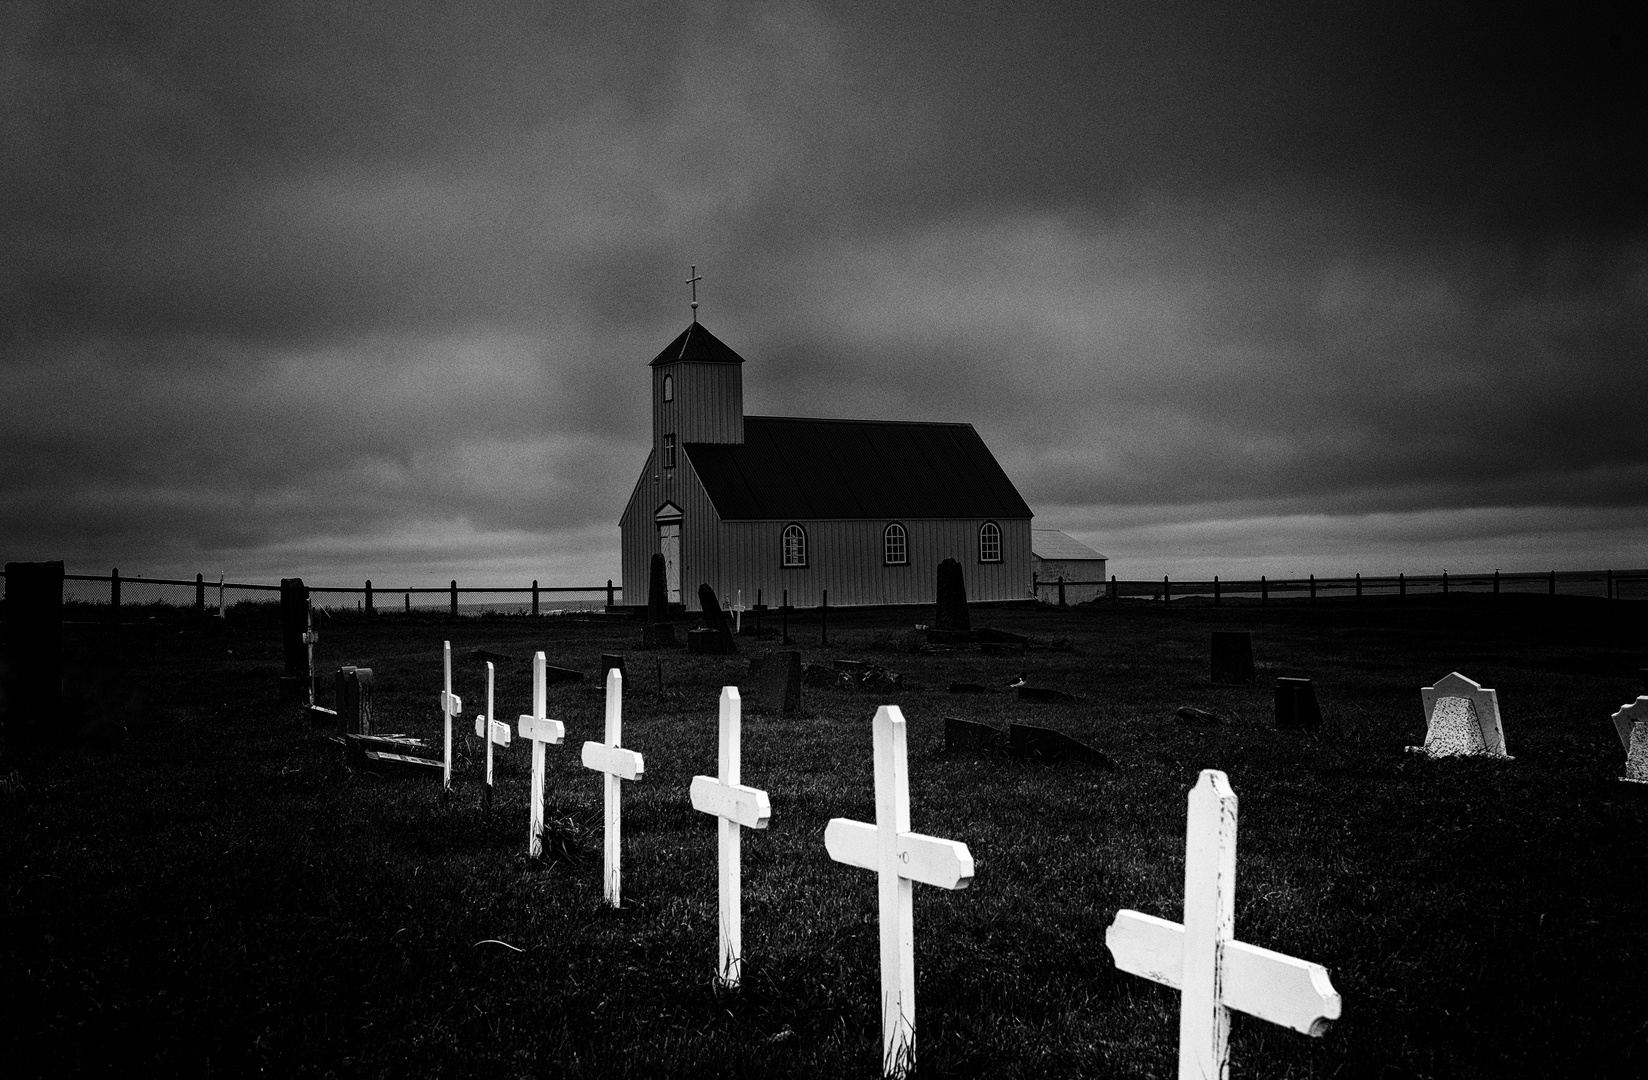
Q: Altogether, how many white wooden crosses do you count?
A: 7